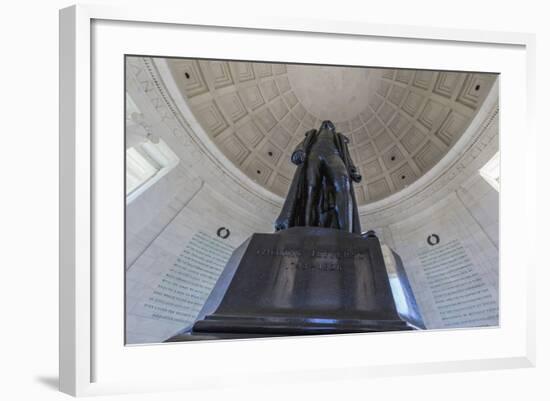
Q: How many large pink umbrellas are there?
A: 0